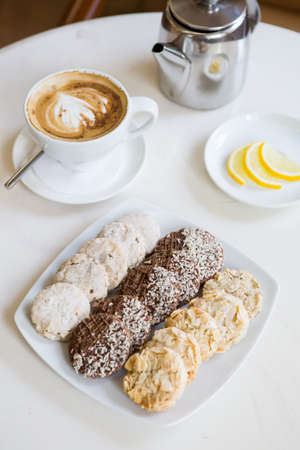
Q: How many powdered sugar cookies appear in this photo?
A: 5